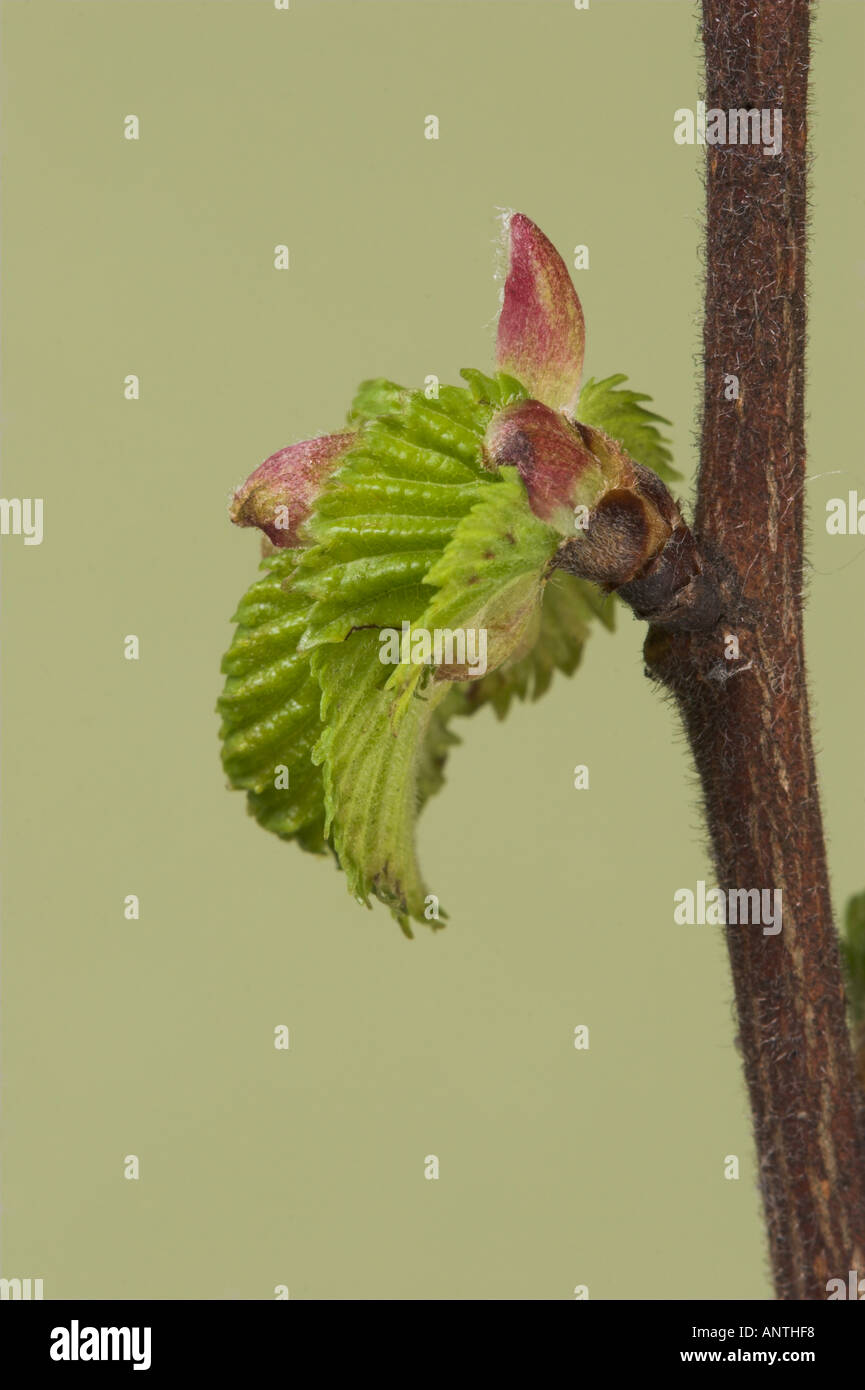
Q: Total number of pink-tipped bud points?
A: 3